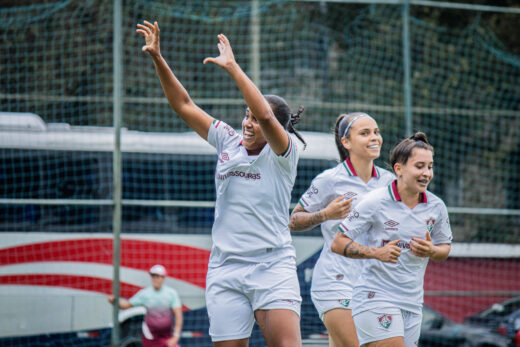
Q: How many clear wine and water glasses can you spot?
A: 0